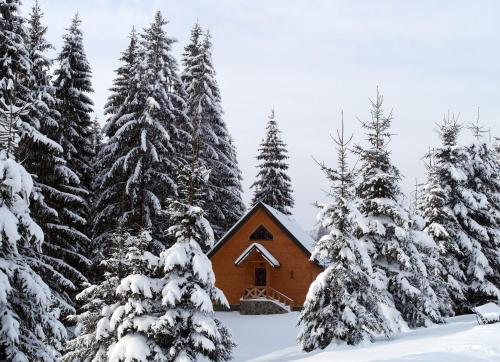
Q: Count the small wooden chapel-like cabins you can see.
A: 1